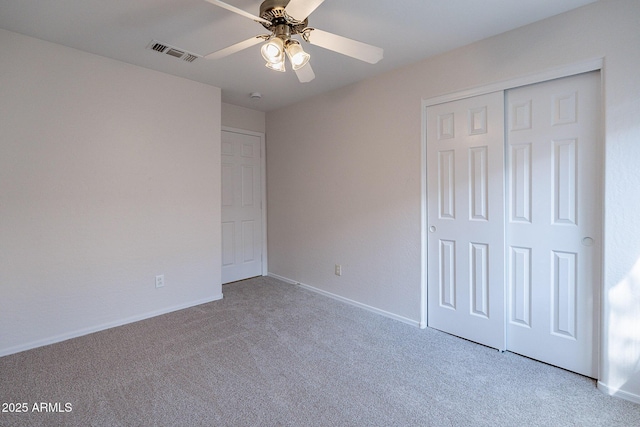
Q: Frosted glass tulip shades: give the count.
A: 3